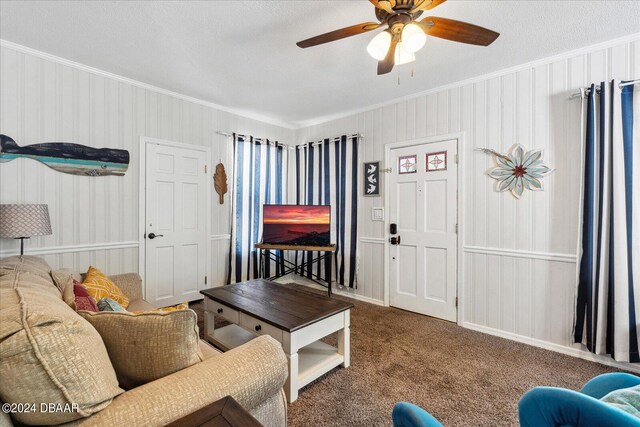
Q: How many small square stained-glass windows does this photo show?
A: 2